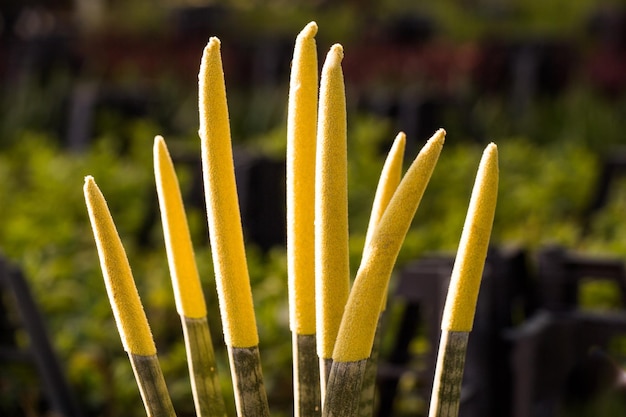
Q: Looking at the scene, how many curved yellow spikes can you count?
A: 8